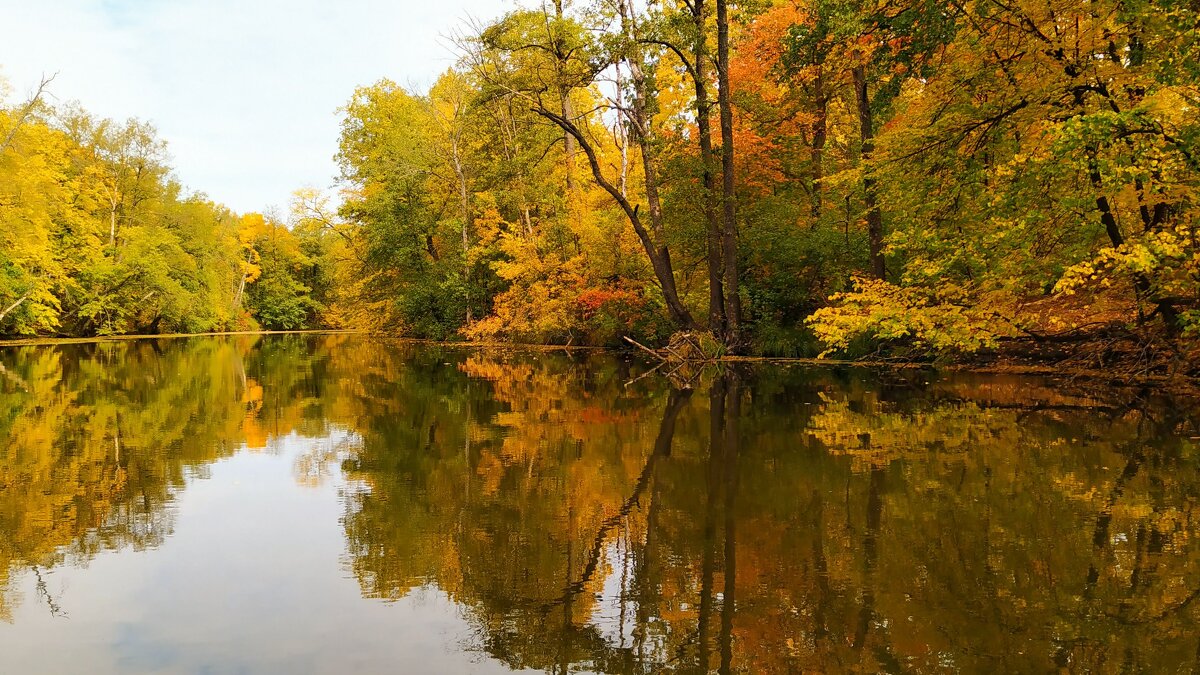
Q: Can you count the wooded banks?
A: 2